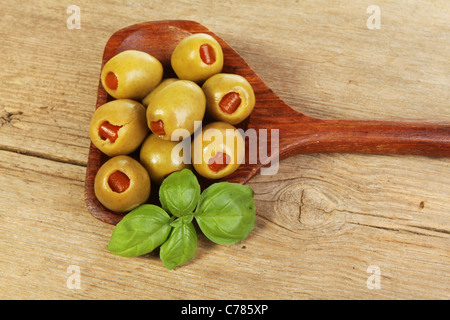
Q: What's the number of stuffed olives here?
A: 9